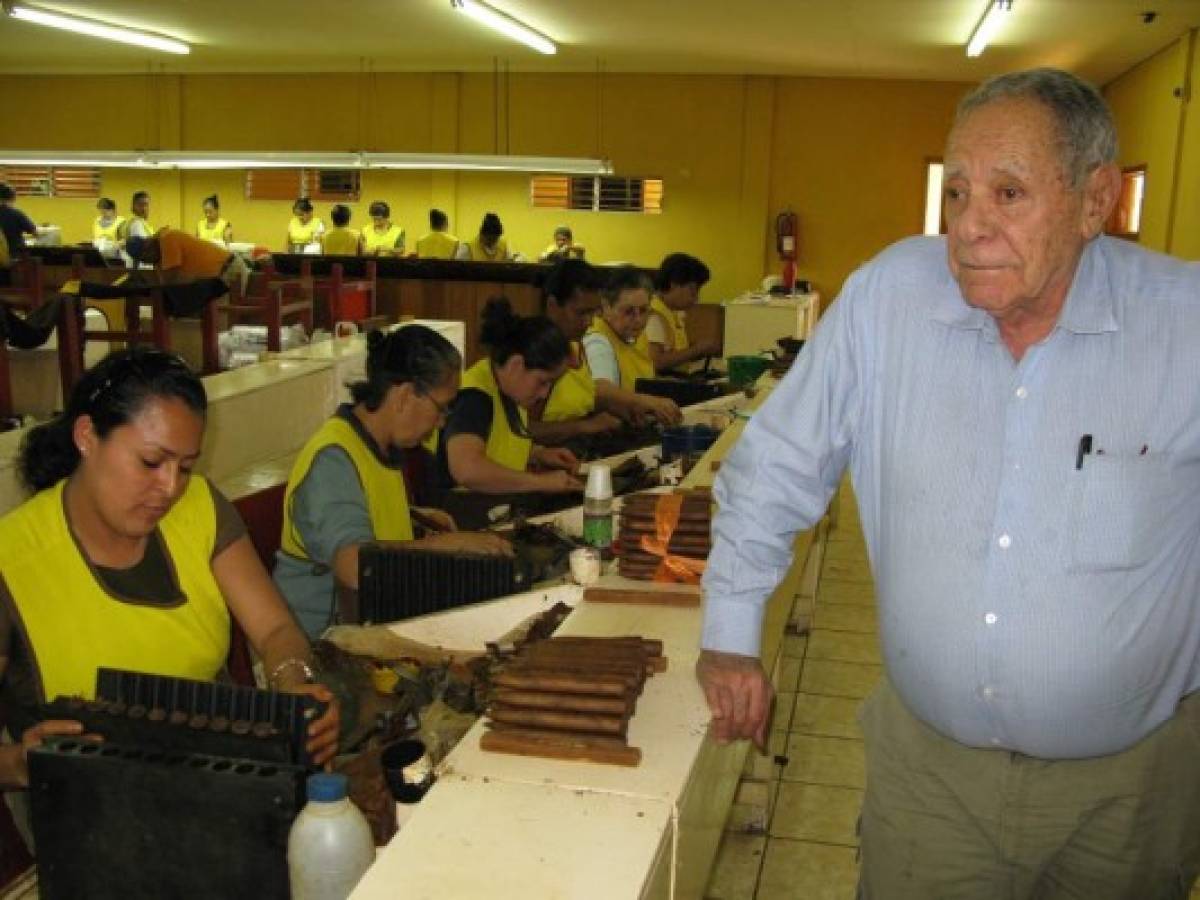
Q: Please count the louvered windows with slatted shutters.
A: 3